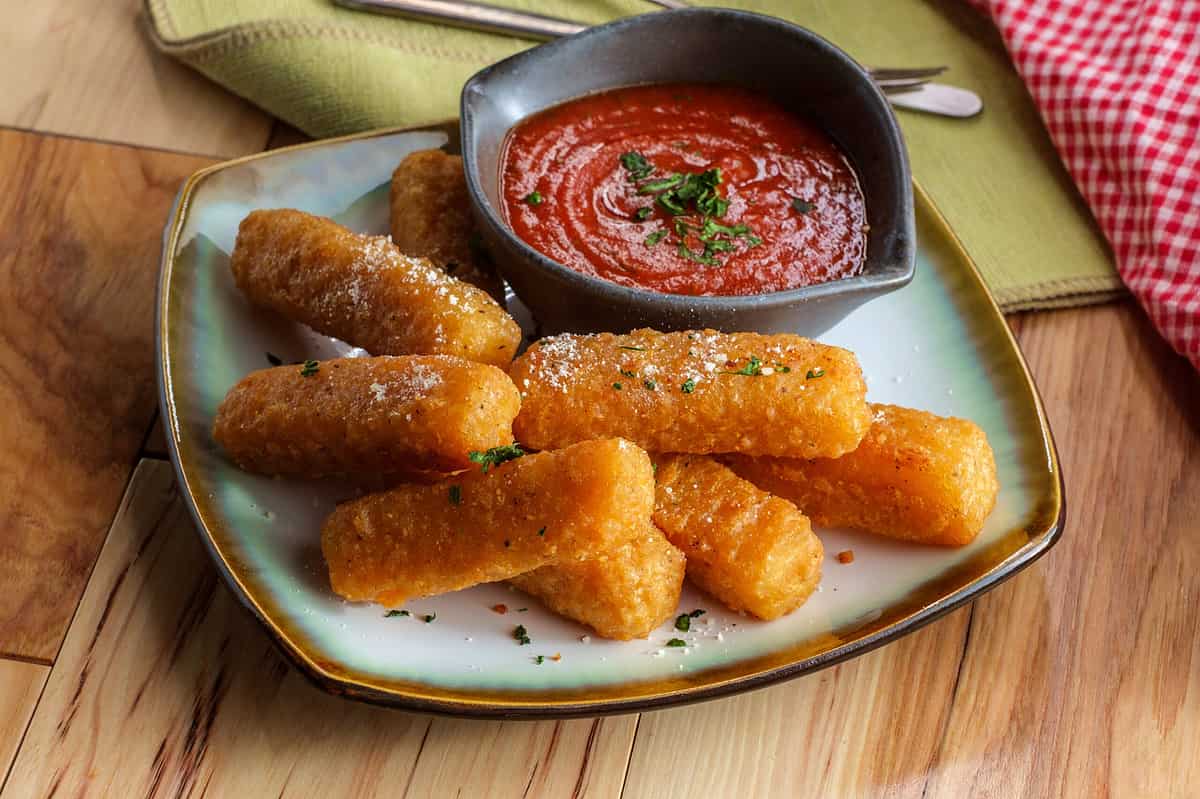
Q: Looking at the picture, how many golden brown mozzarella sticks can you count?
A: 8